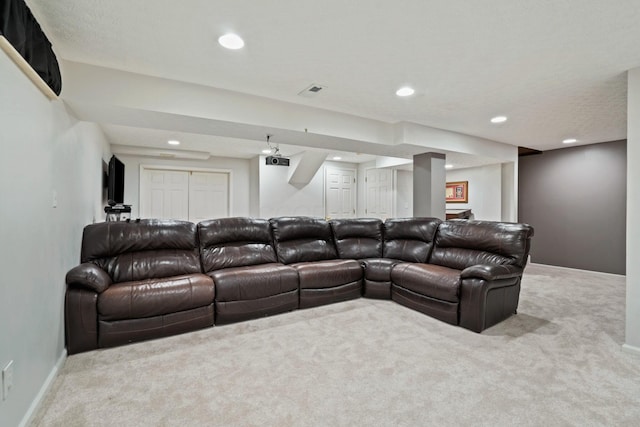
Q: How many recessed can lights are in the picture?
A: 8